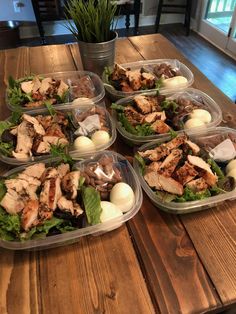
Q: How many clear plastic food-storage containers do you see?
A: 6